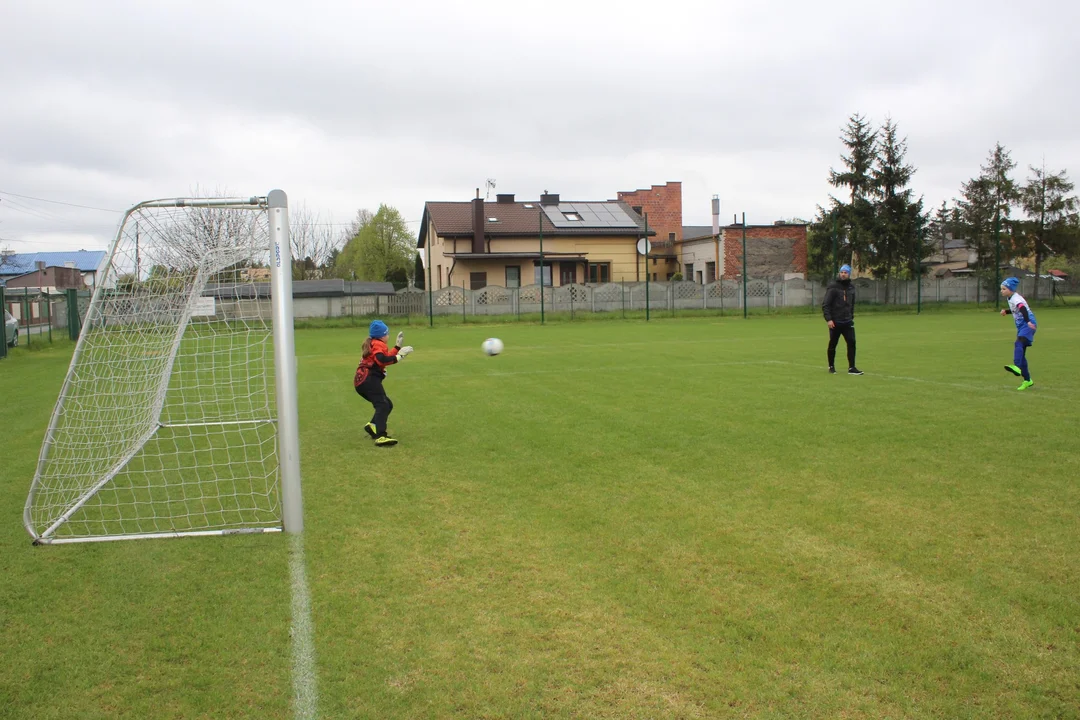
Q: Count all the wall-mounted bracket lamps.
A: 0